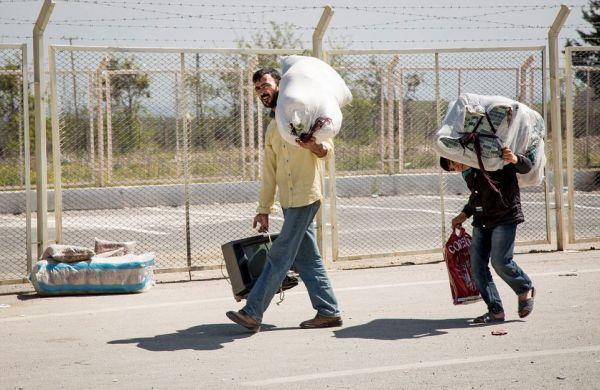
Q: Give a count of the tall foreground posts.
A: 3